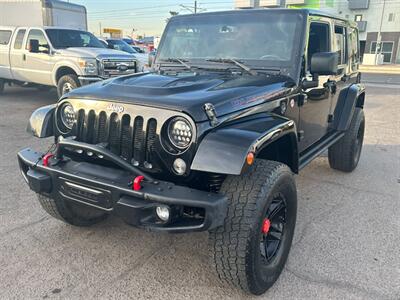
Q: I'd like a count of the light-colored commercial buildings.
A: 1